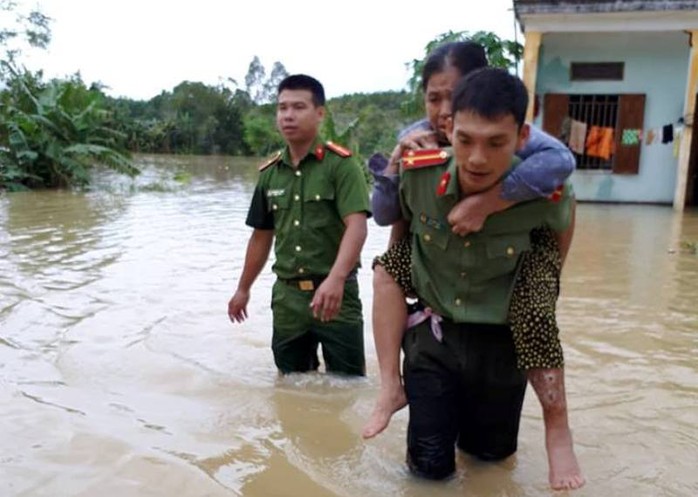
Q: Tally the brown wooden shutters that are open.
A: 2